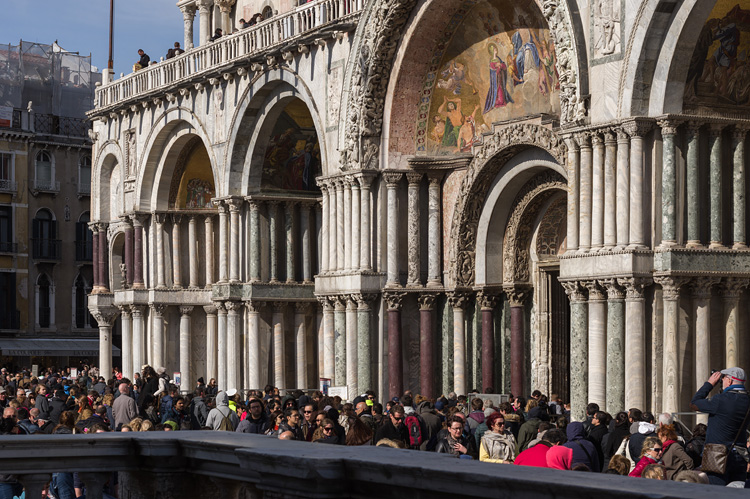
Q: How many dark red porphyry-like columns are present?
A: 8